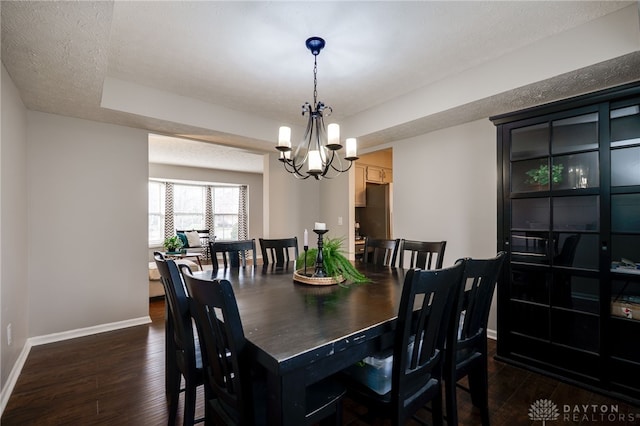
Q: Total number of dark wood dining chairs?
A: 8